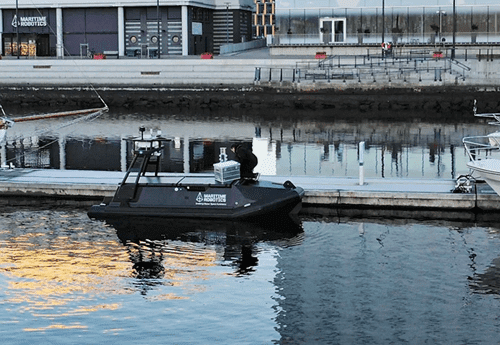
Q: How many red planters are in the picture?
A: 4